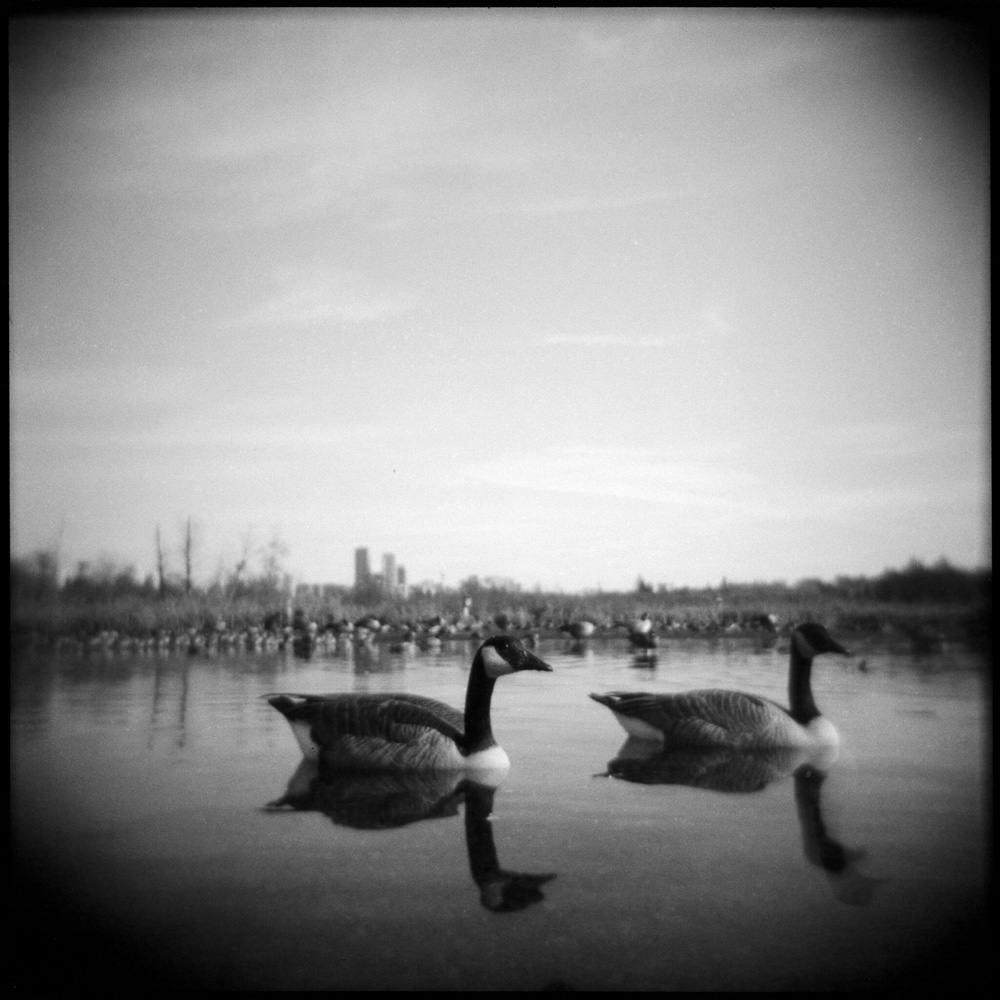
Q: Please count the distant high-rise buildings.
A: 3